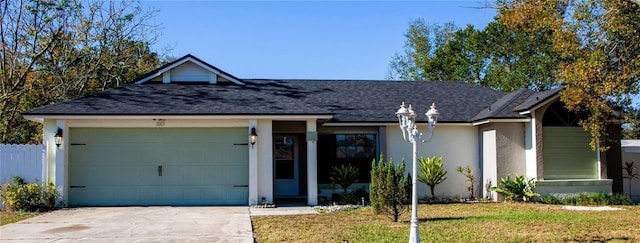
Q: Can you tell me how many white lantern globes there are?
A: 3